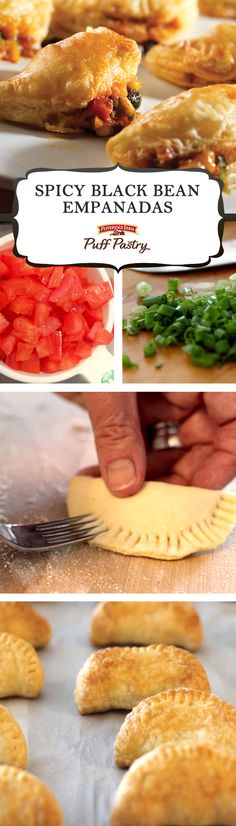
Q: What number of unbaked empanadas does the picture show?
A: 1